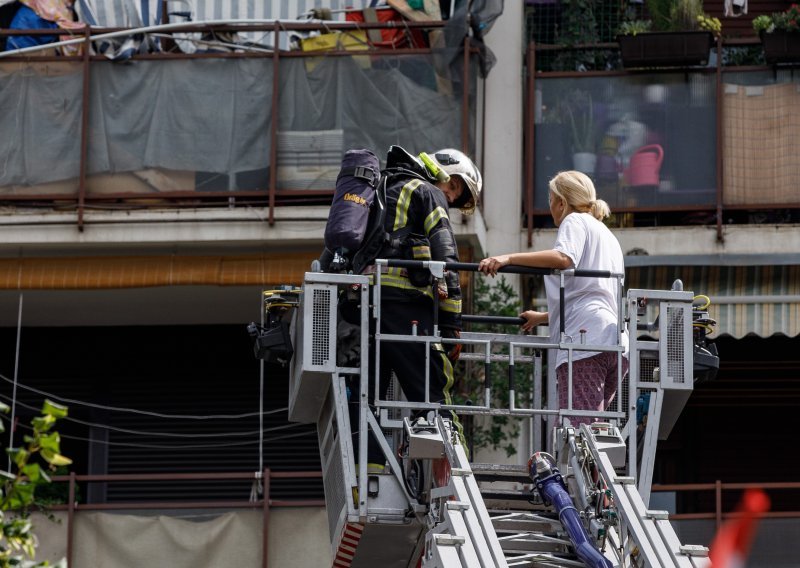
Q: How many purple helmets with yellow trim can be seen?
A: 0